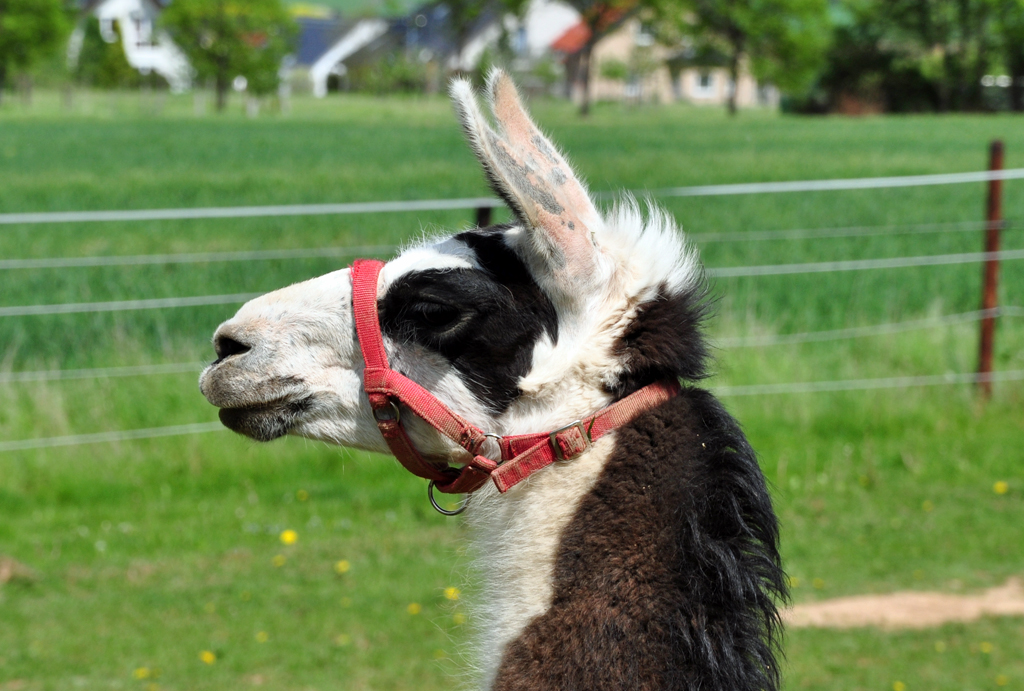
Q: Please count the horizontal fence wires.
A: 5